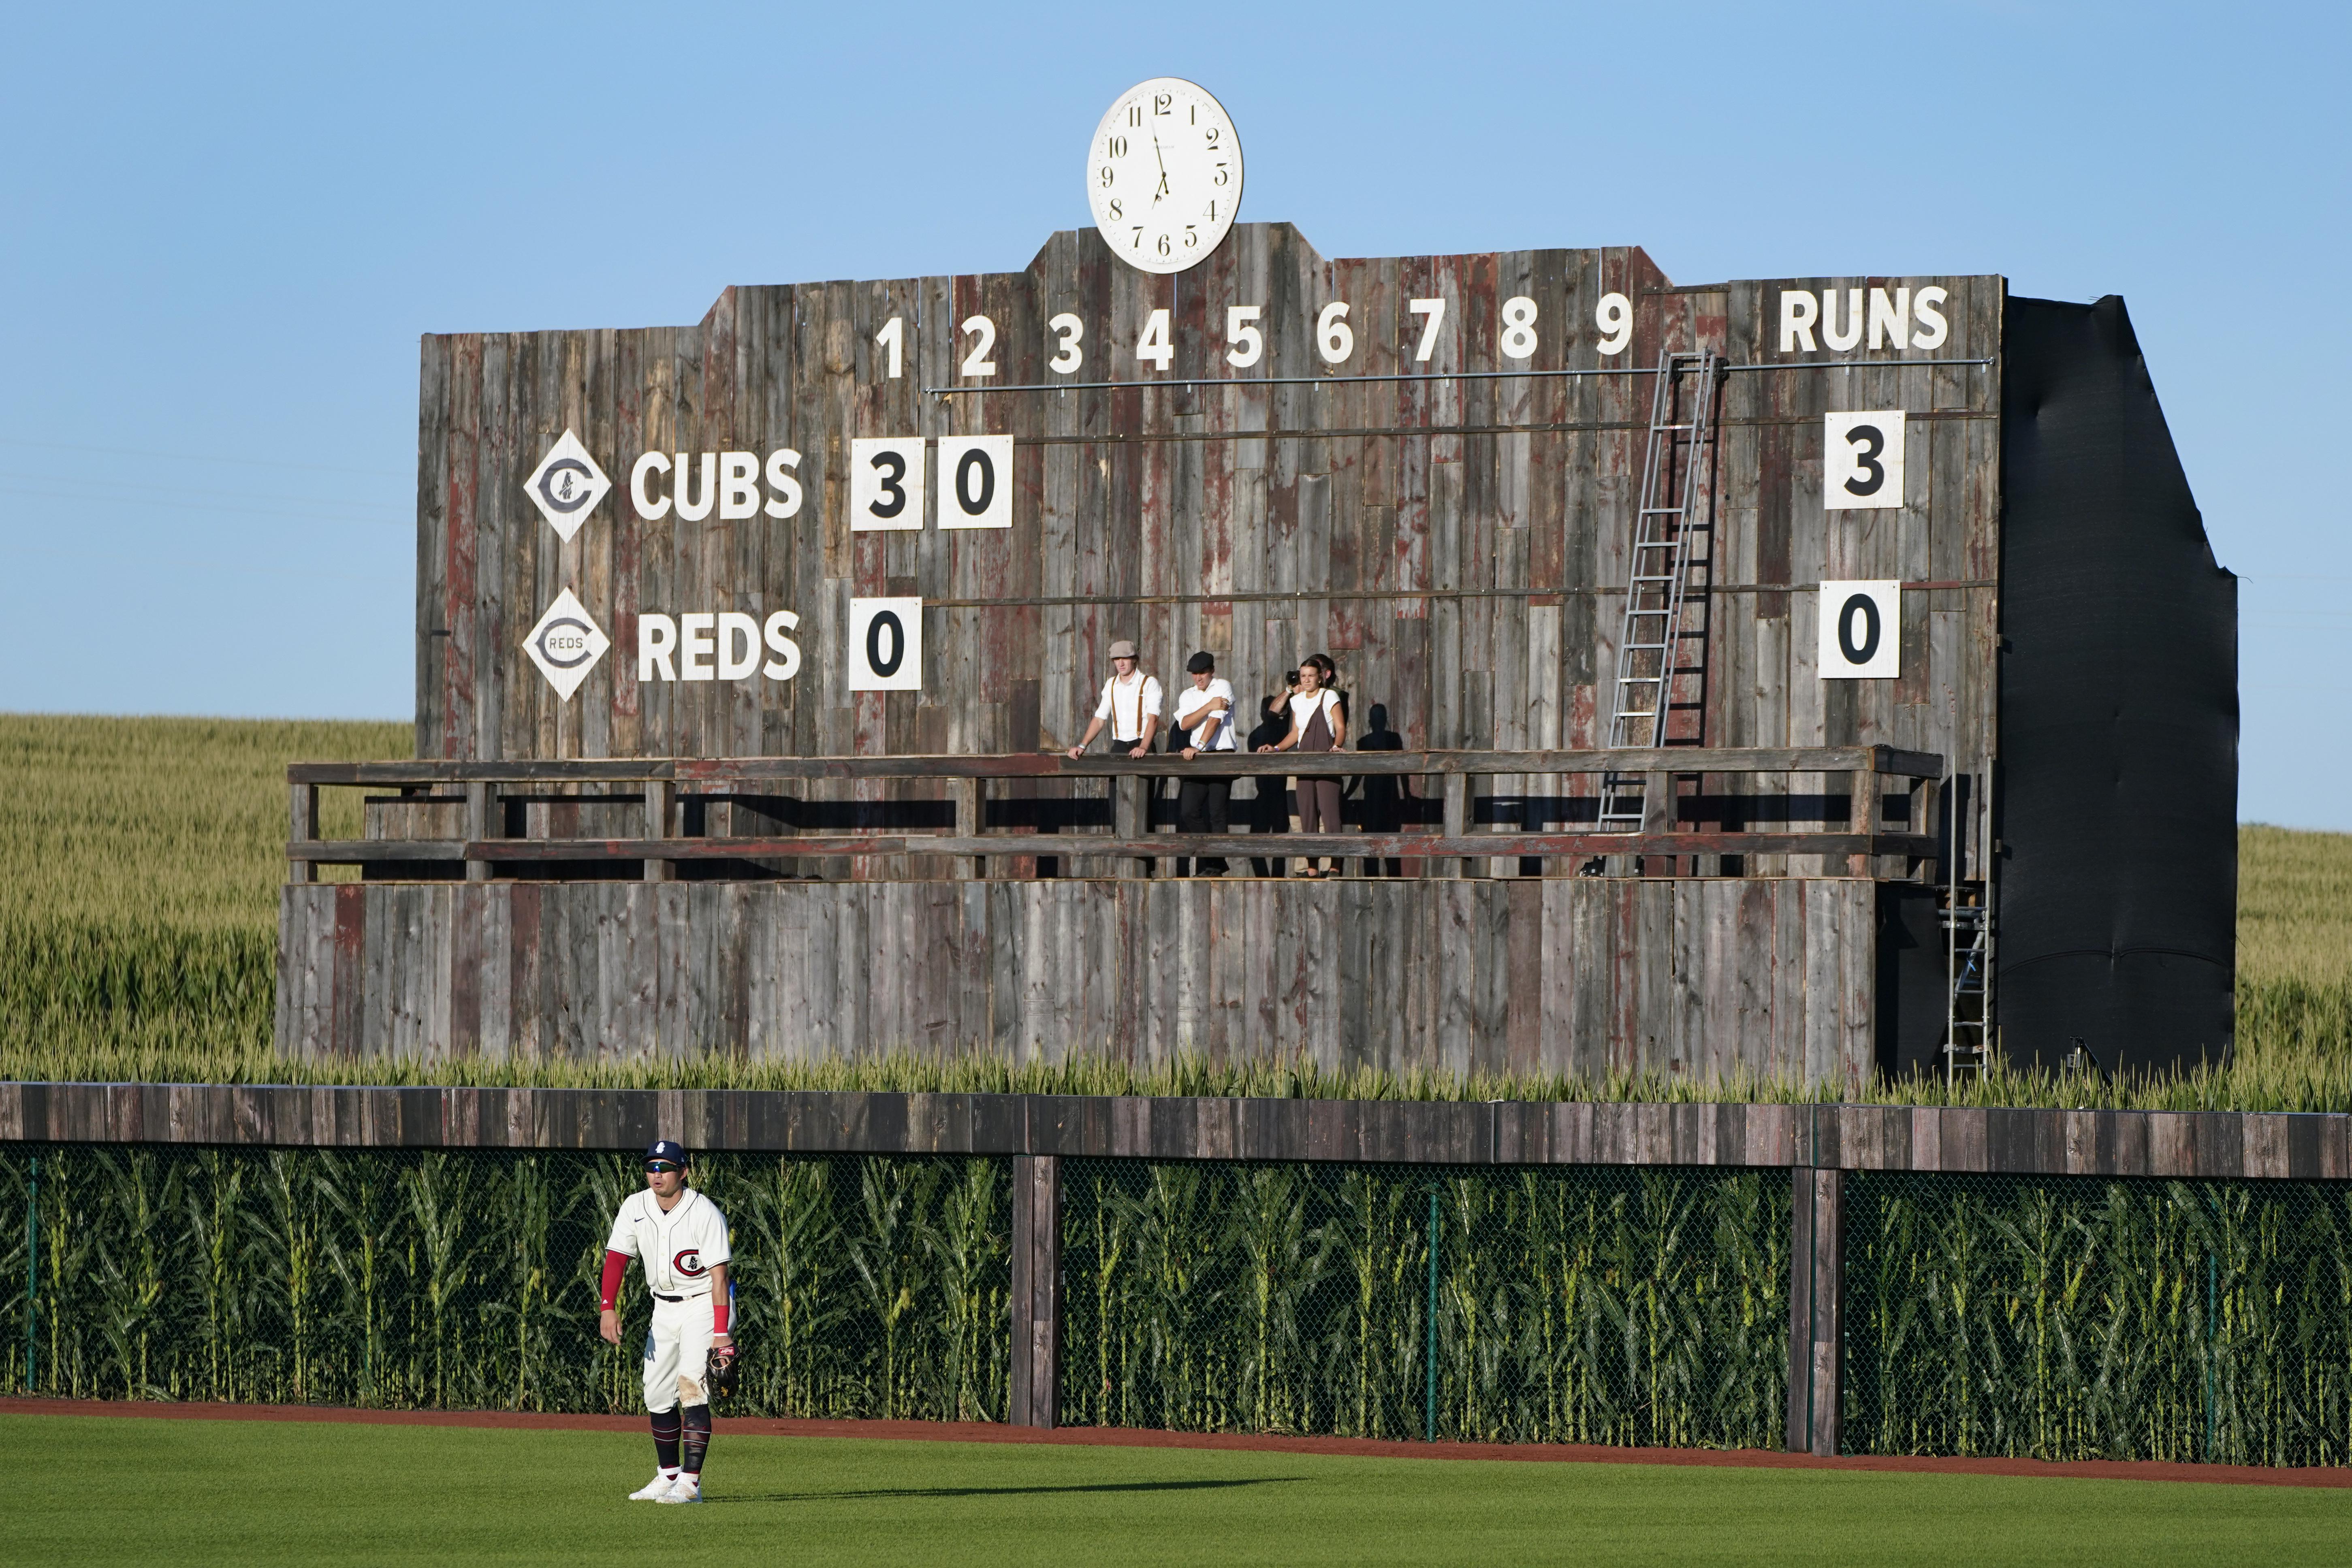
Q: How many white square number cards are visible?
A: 5